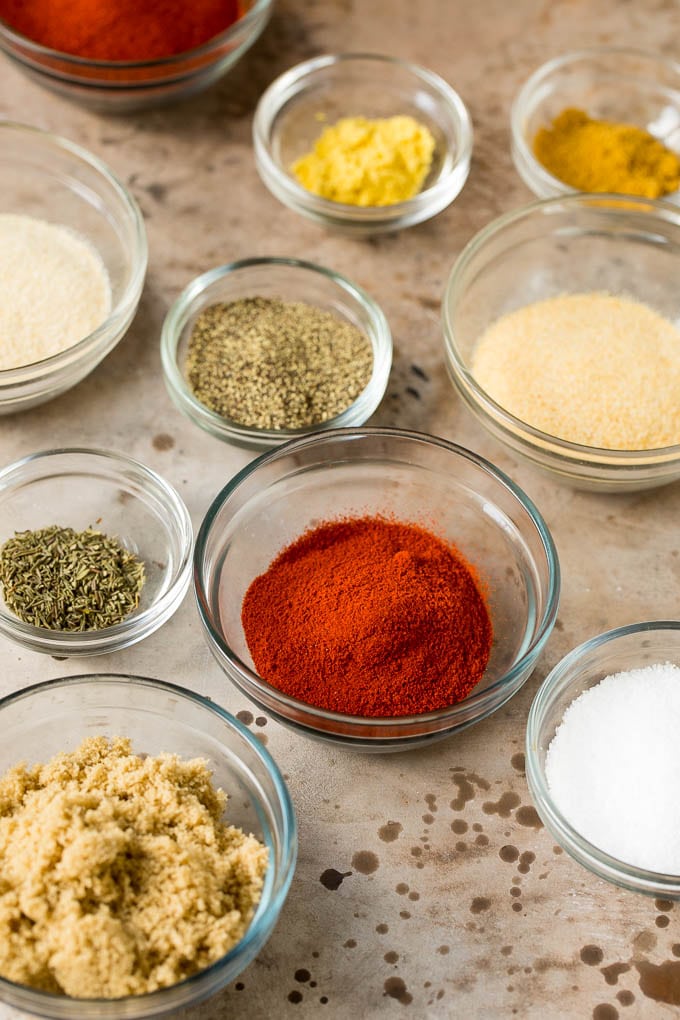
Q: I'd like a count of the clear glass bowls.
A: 10